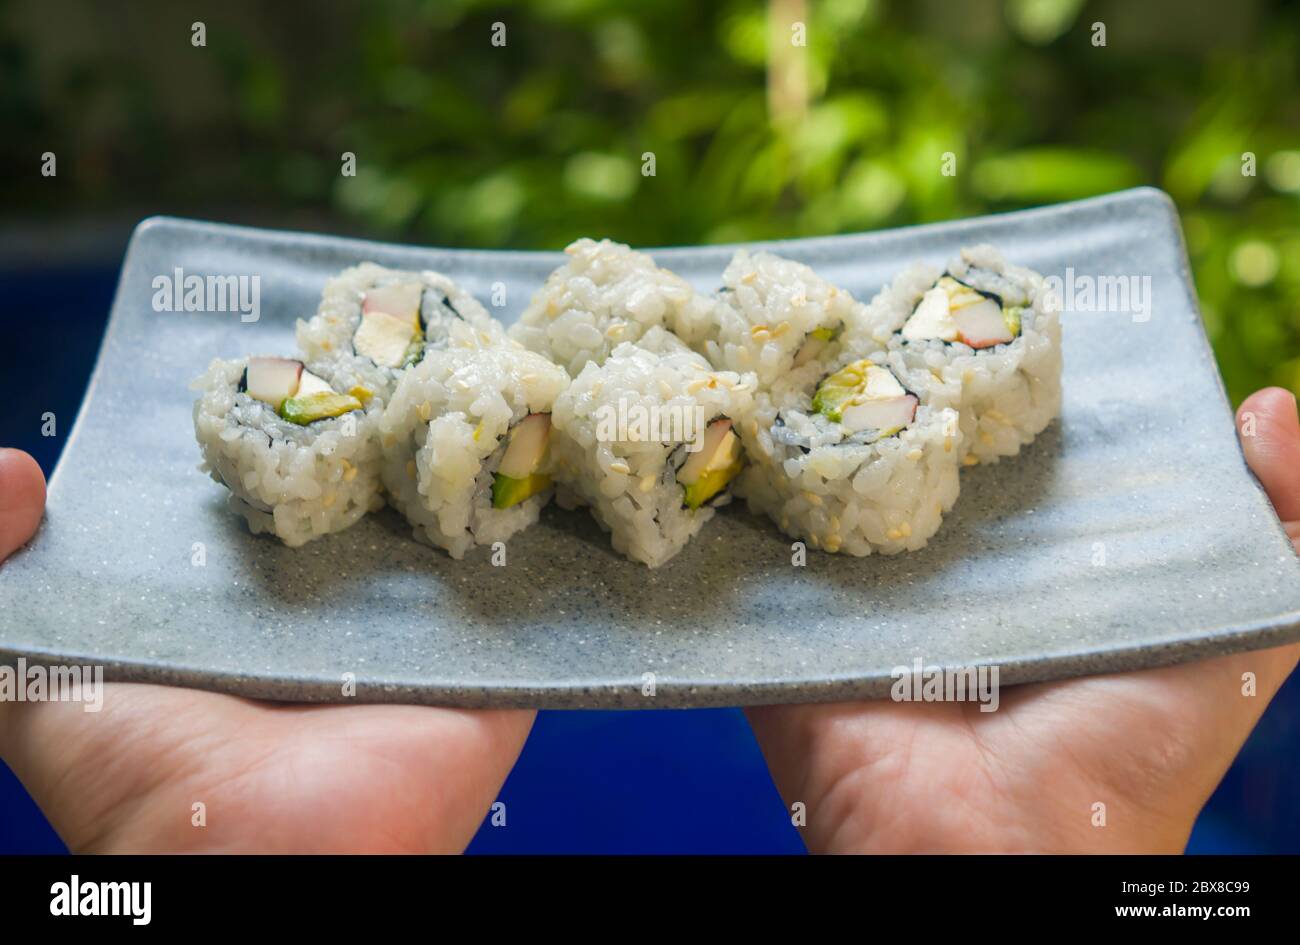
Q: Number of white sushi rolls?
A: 8